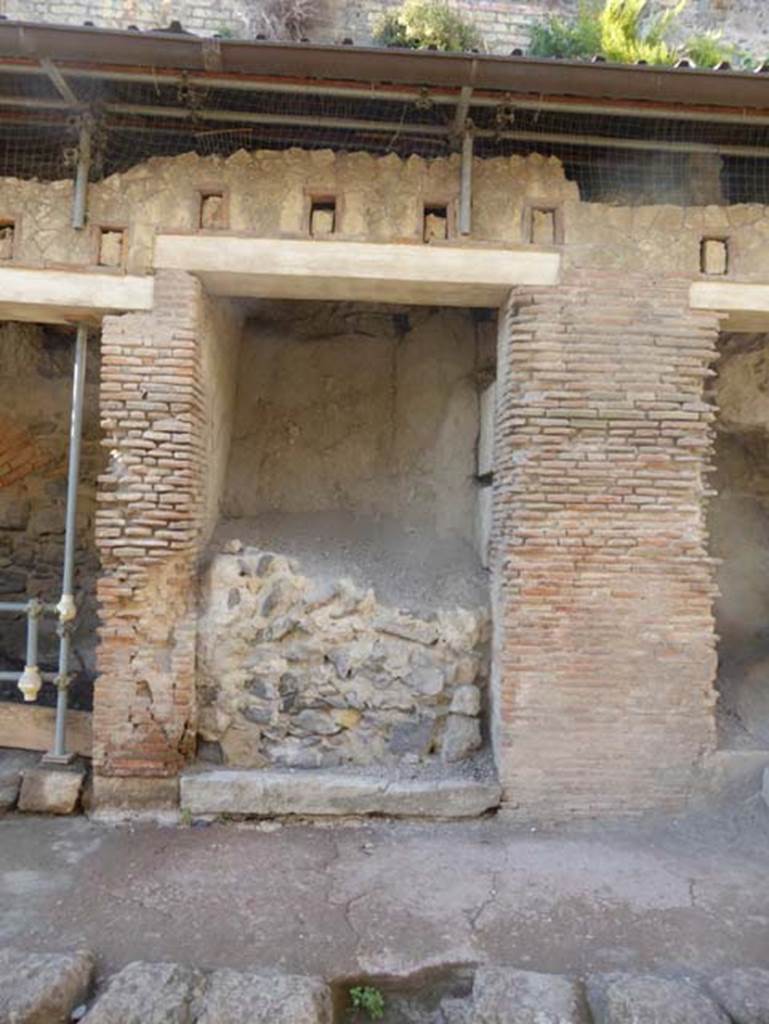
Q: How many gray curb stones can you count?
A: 6